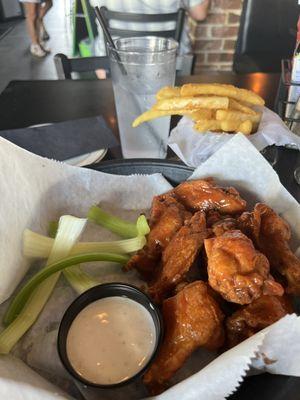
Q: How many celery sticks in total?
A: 5